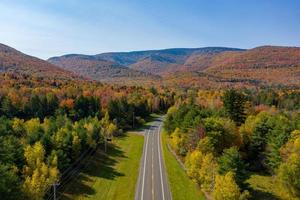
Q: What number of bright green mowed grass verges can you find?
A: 2